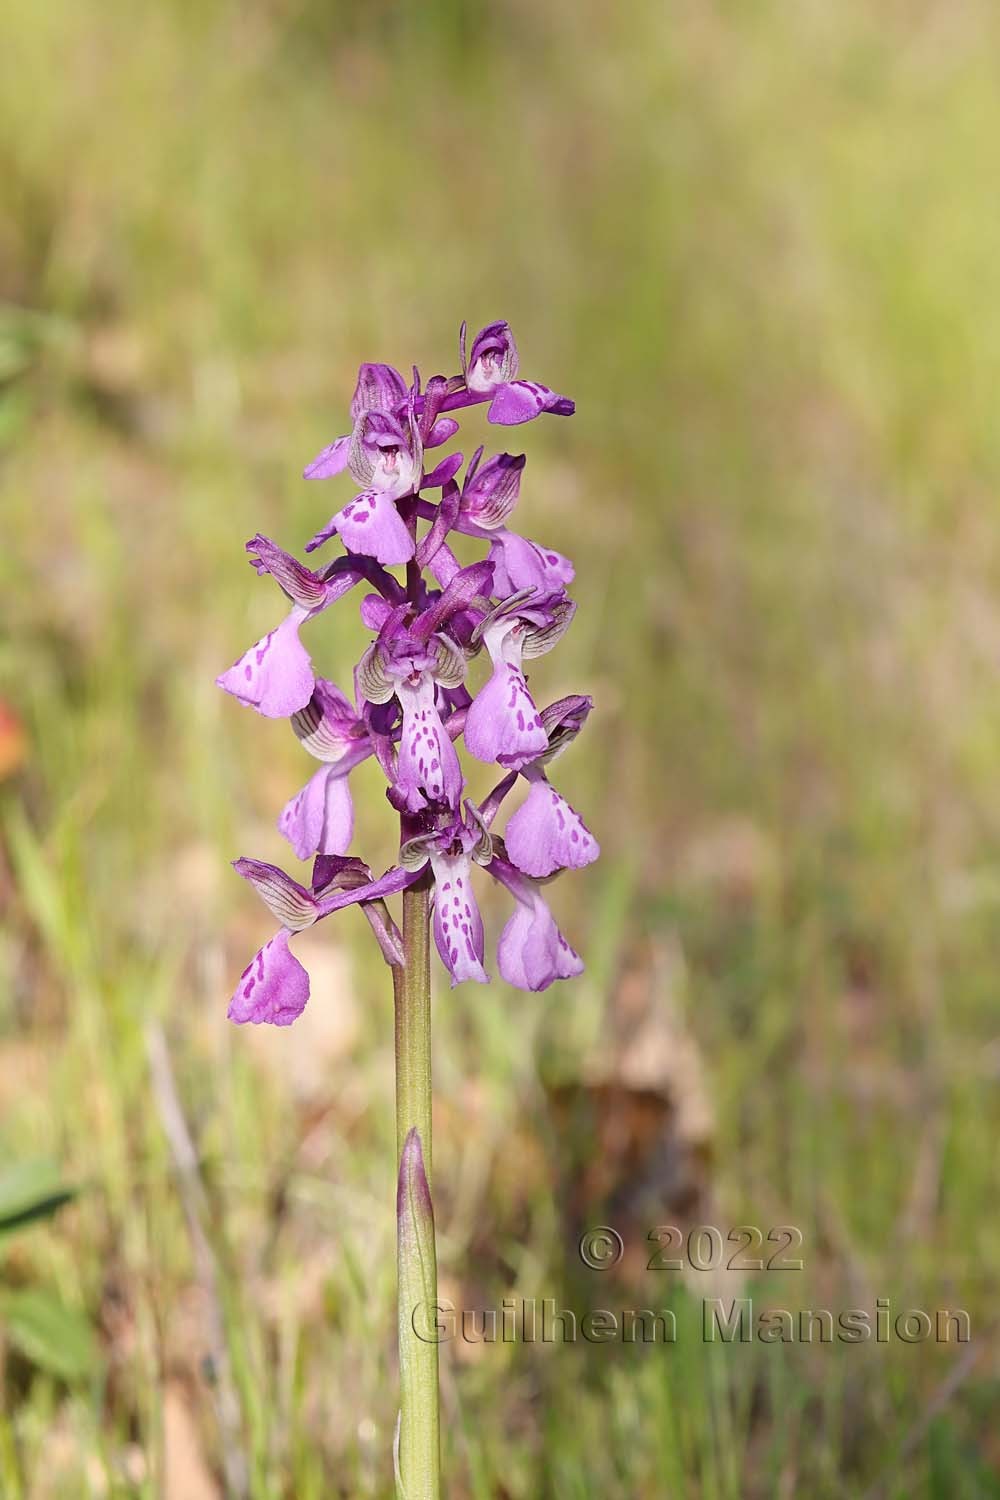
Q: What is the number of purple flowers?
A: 12